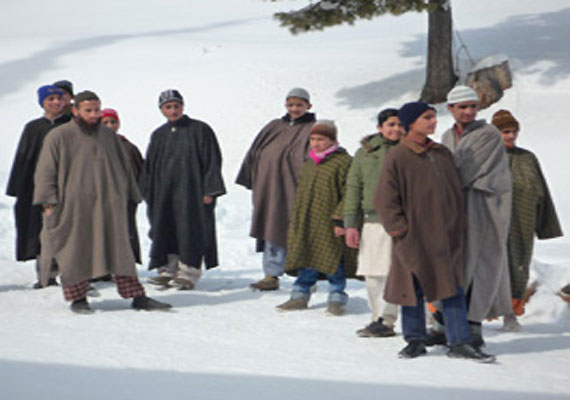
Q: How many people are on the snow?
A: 11